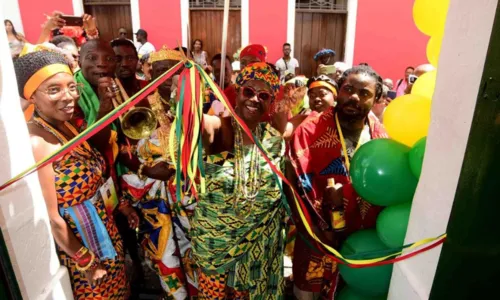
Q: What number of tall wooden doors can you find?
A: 3